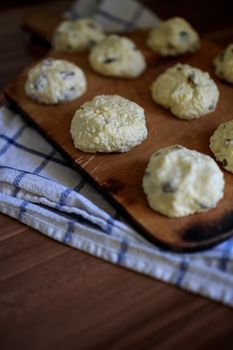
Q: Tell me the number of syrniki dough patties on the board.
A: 9